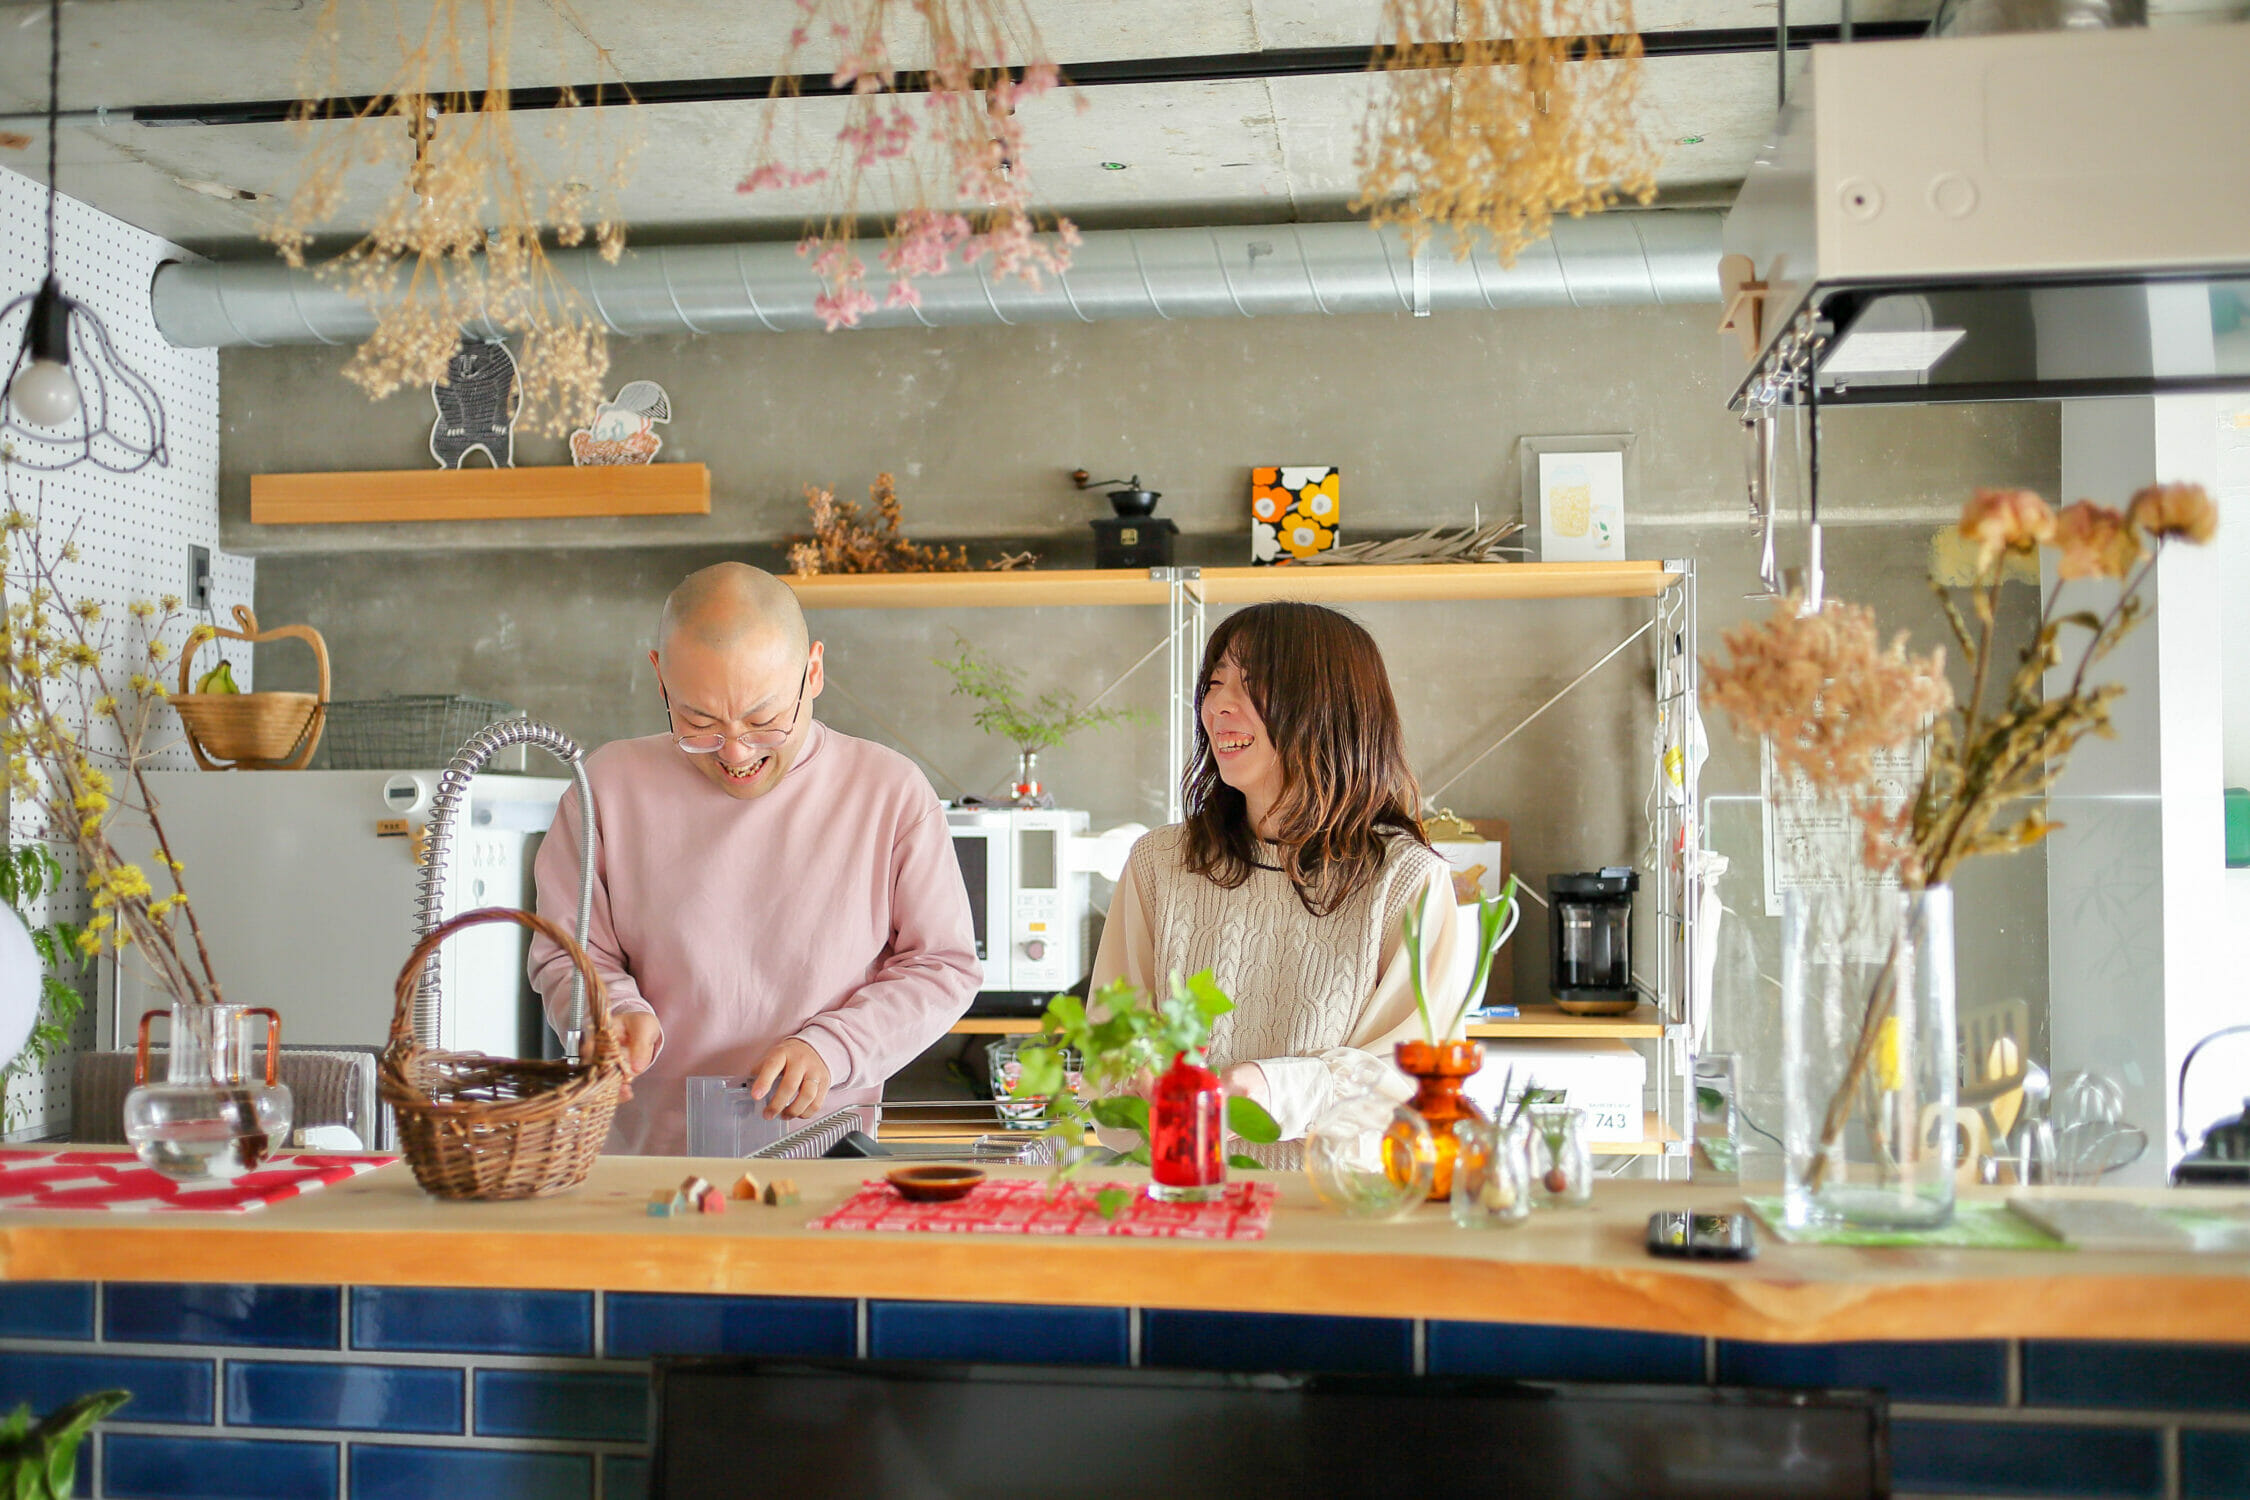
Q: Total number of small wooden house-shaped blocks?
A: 5